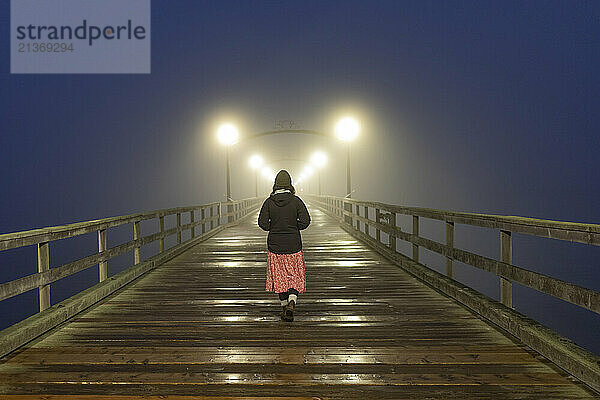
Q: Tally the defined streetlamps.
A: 4